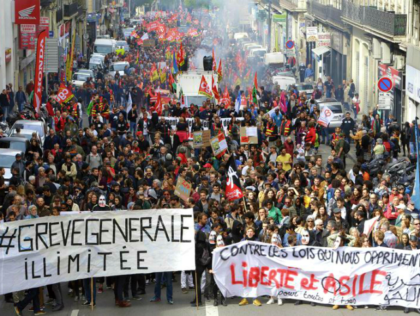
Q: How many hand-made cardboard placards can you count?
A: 4